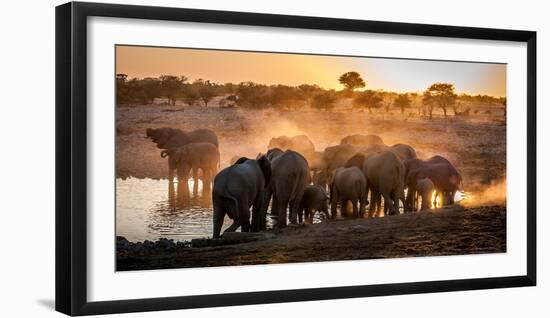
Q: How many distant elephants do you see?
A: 2